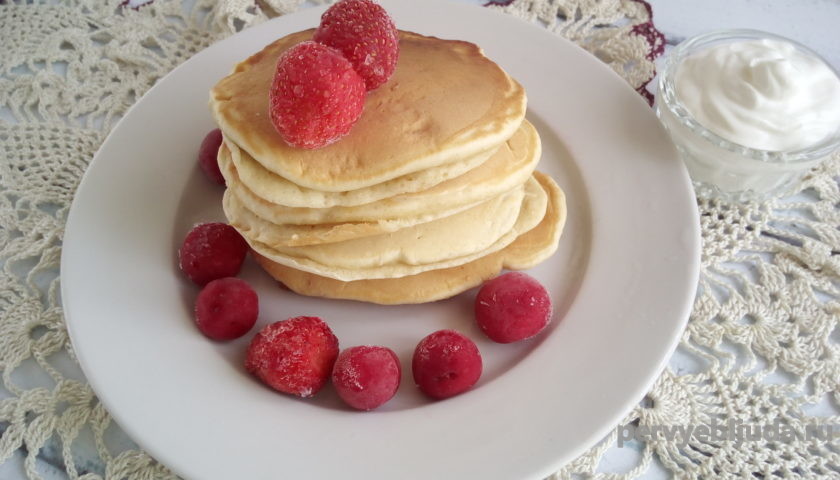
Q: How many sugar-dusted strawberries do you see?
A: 3